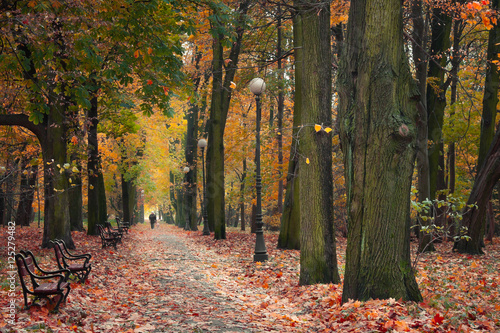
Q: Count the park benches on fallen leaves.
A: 5